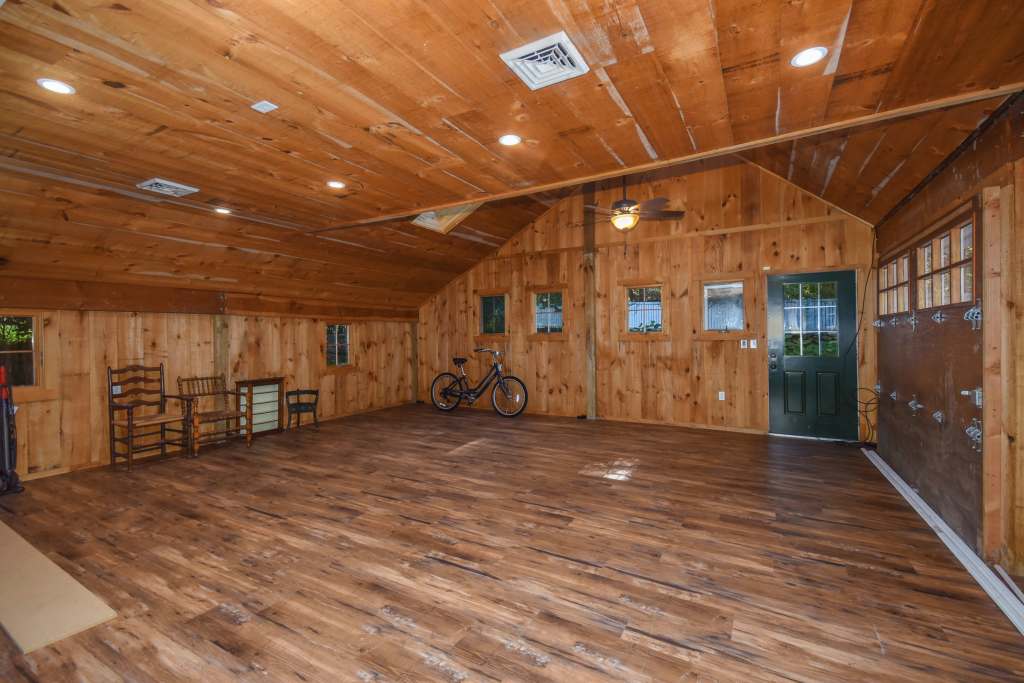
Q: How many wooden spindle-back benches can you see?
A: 1